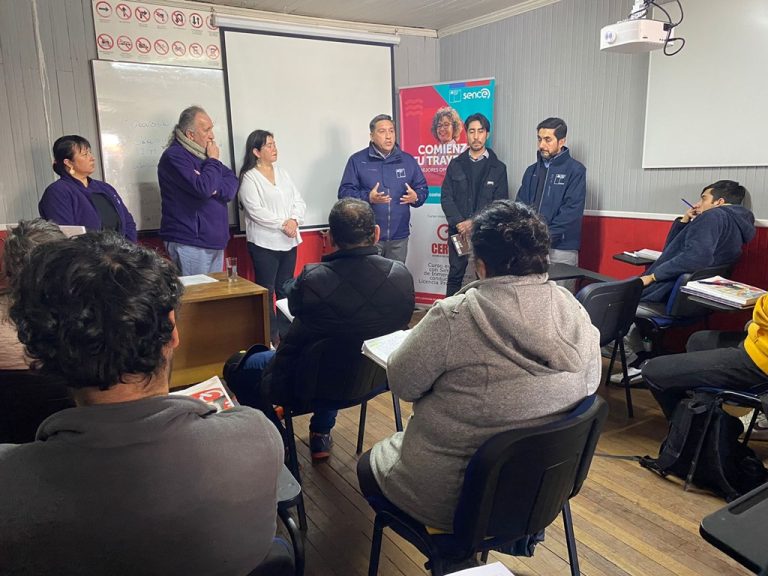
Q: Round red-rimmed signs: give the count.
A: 14